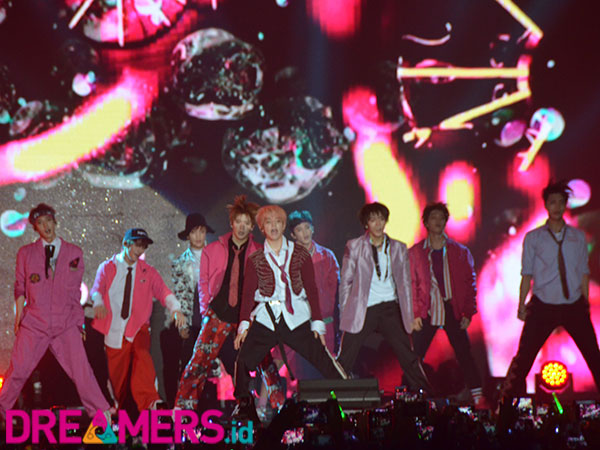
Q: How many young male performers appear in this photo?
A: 9